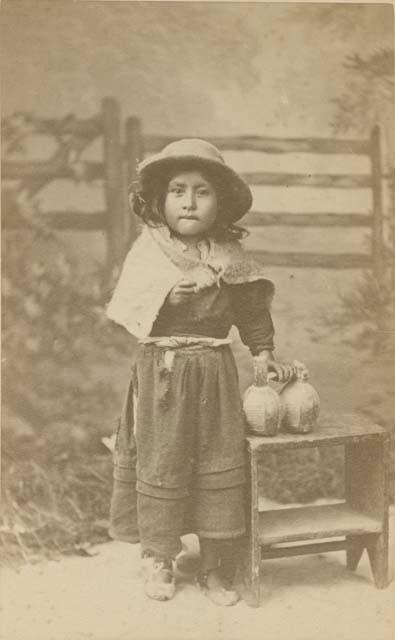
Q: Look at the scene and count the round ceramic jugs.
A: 2